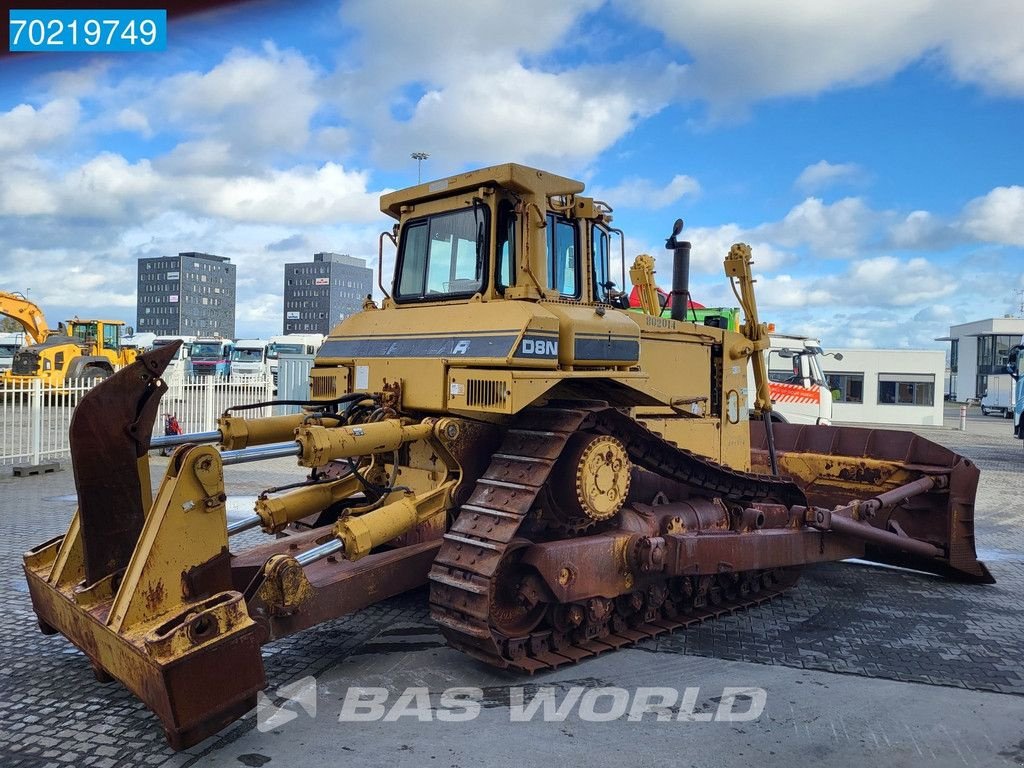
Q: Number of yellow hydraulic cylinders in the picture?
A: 6